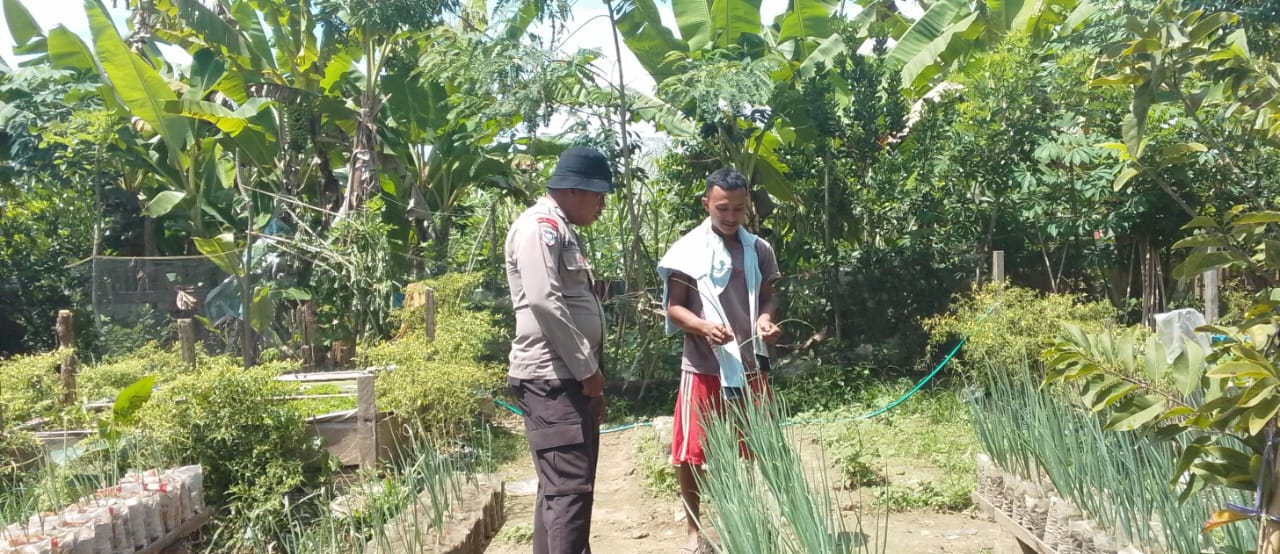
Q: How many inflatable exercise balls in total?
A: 0